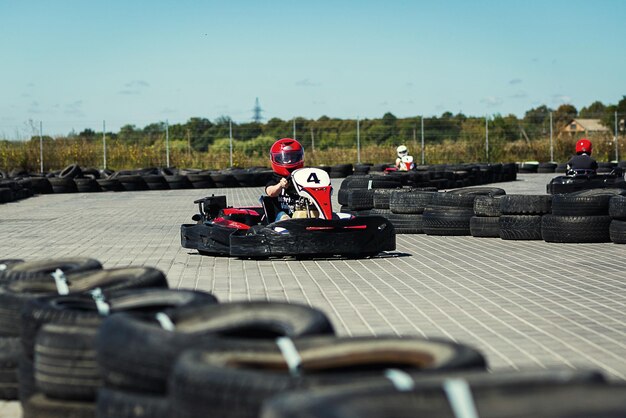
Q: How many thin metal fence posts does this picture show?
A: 10